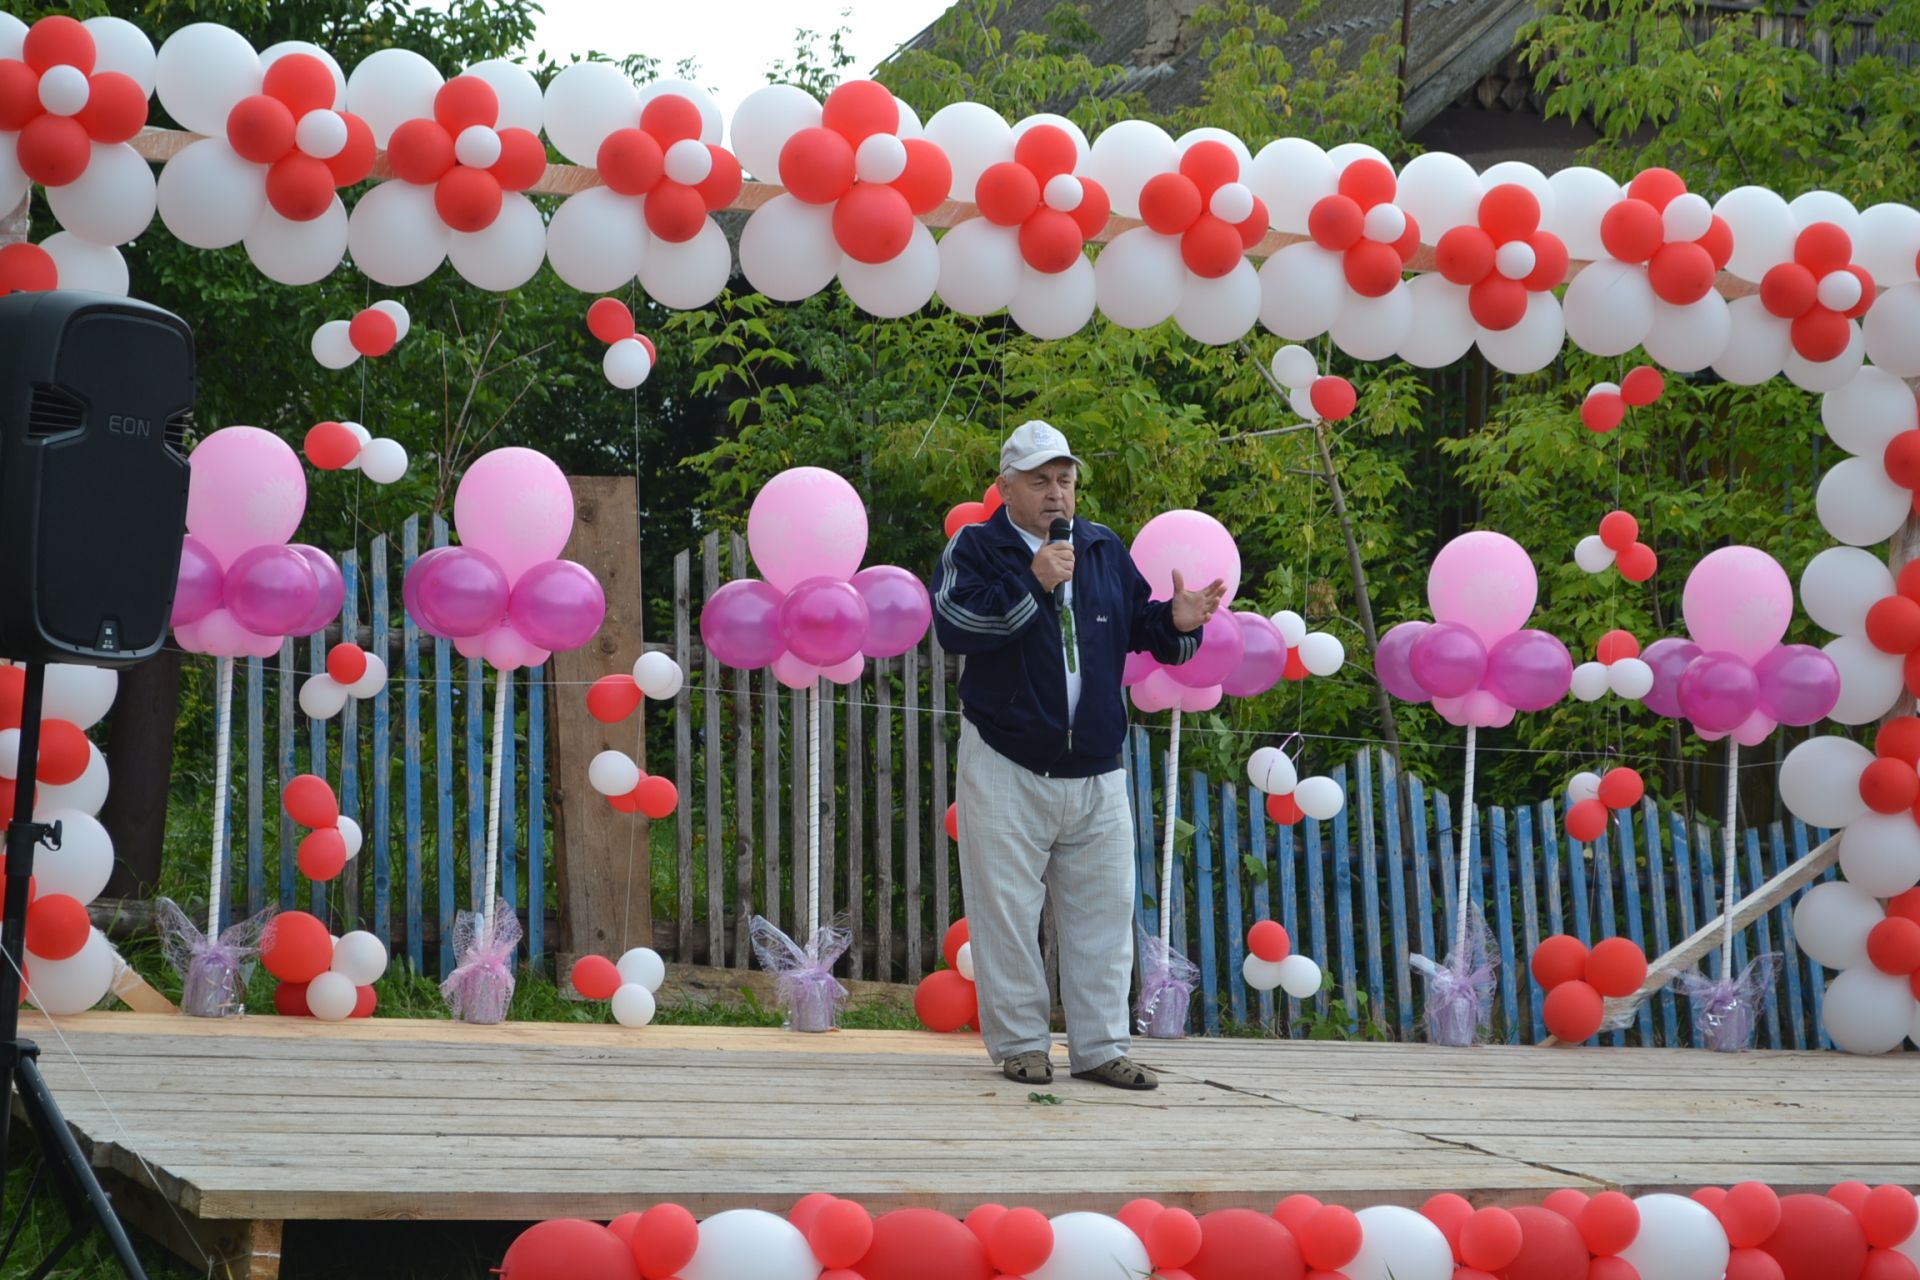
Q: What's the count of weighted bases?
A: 6